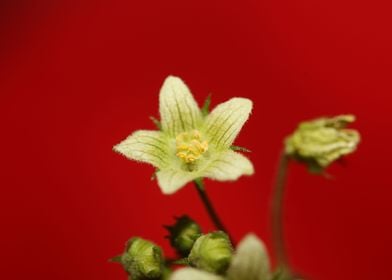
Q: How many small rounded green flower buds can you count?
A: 3